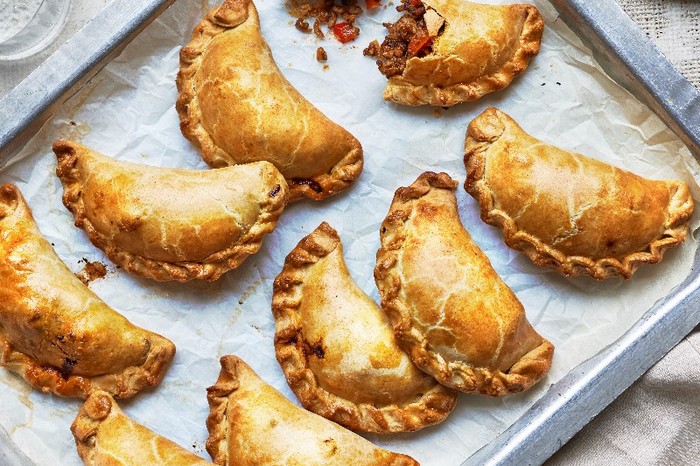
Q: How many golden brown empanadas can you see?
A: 9